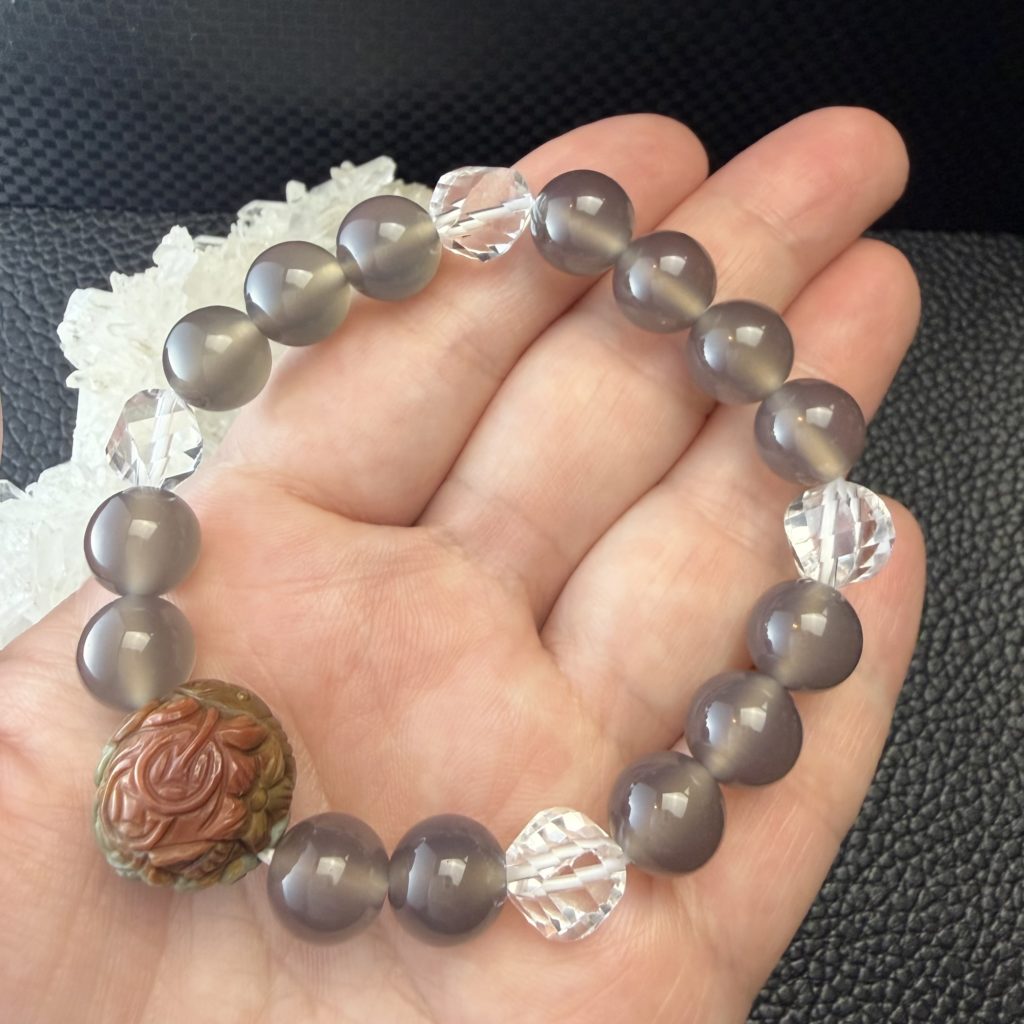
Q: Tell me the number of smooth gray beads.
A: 14